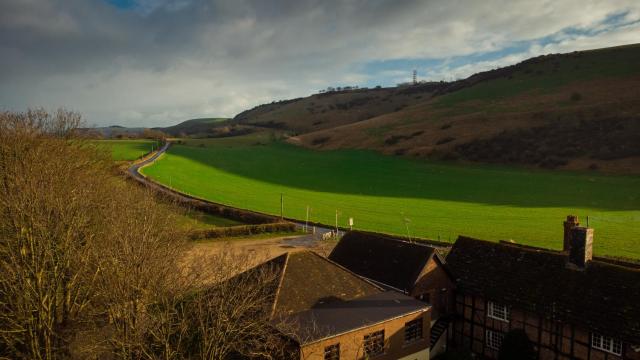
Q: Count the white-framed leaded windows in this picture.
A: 3